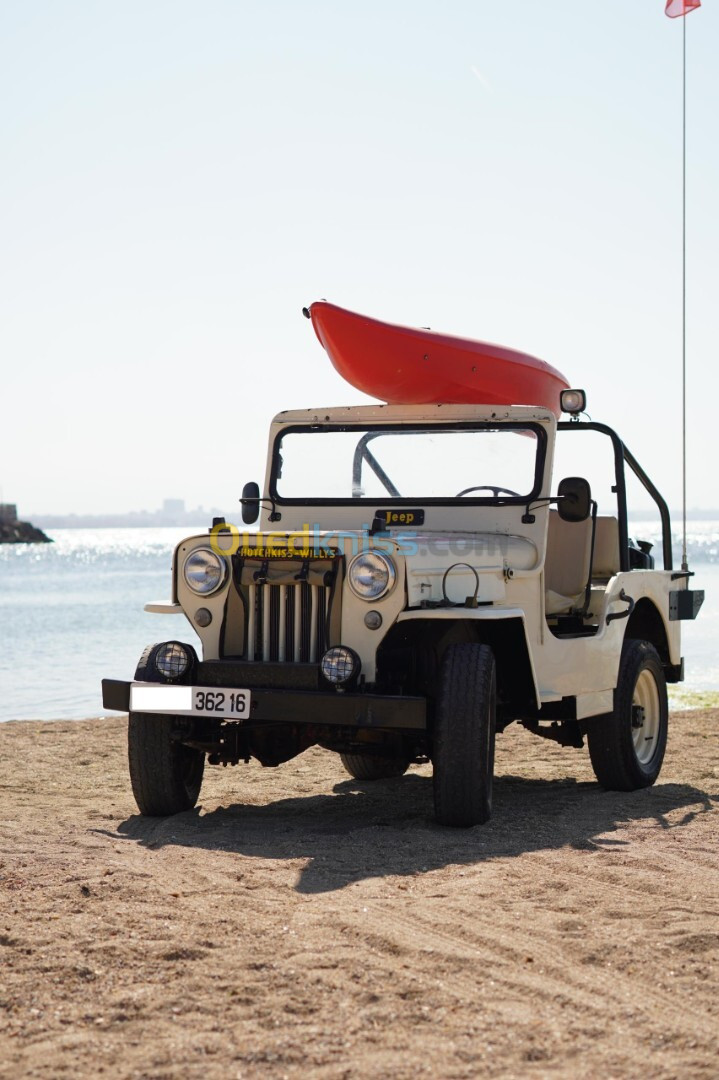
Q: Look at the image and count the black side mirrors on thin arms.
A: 2